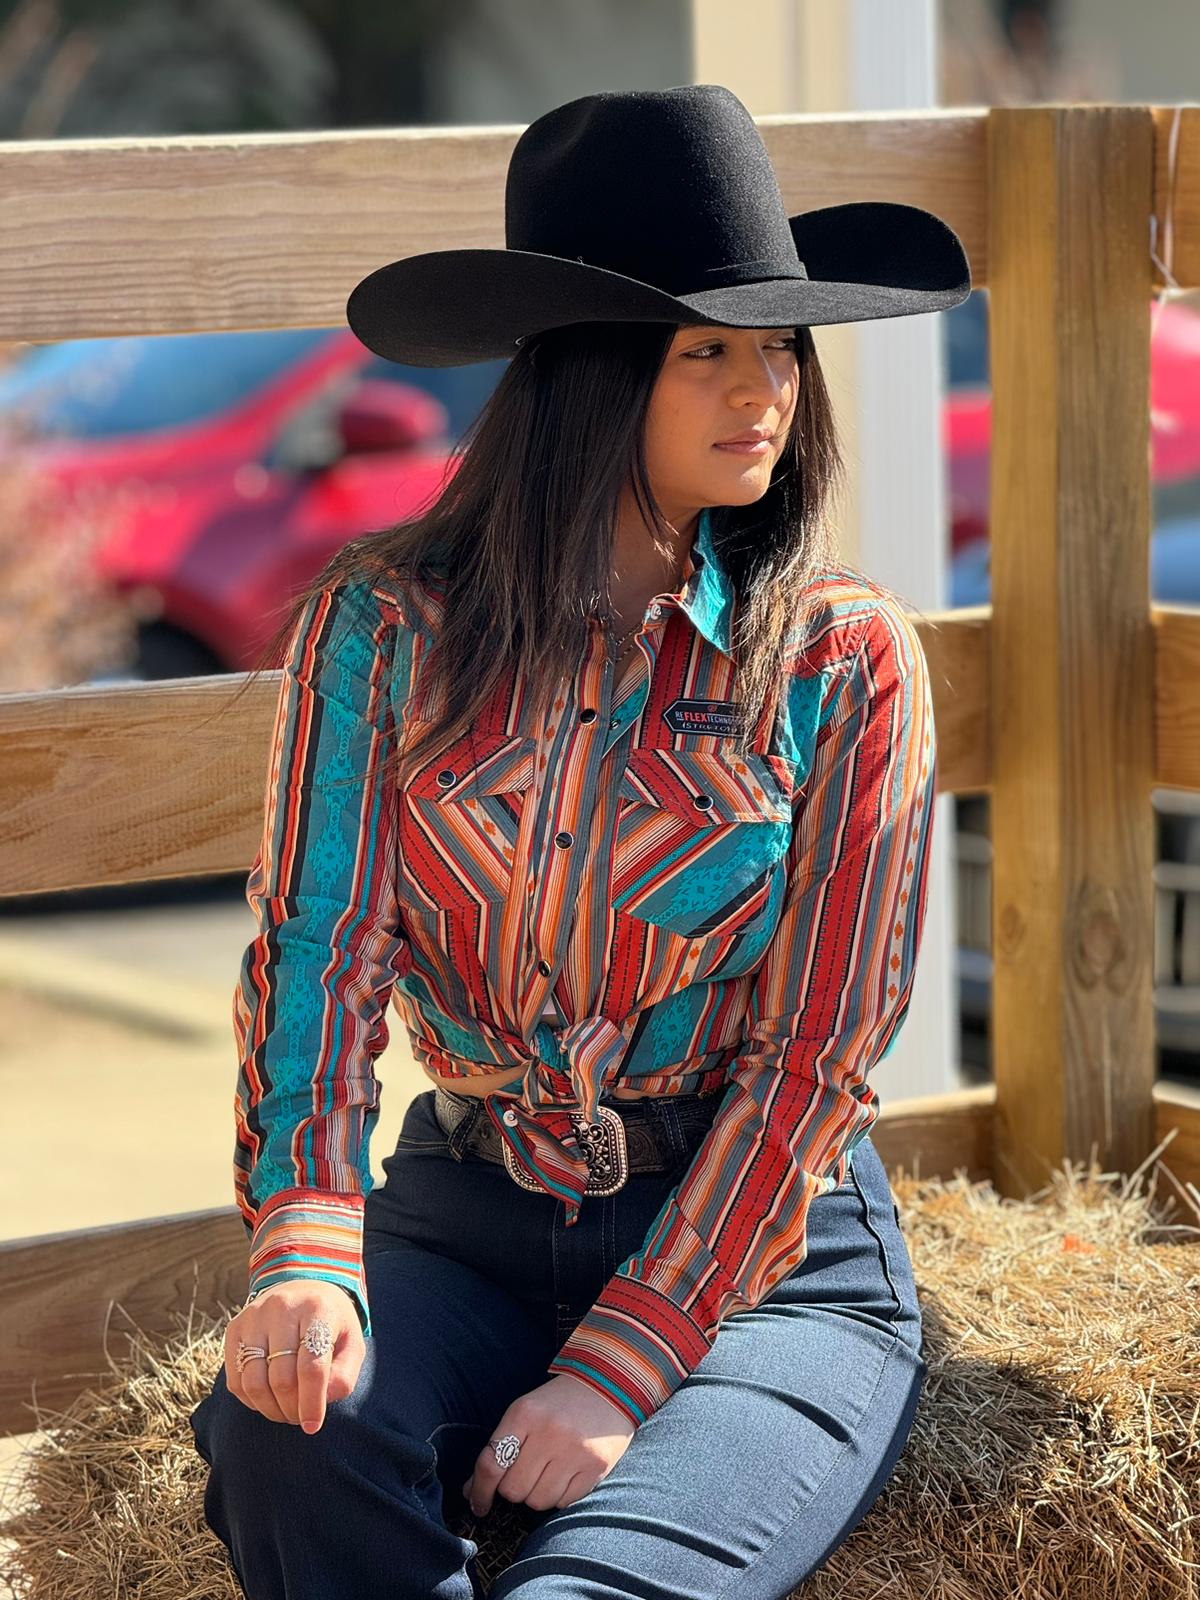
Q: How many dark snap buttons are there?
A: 5